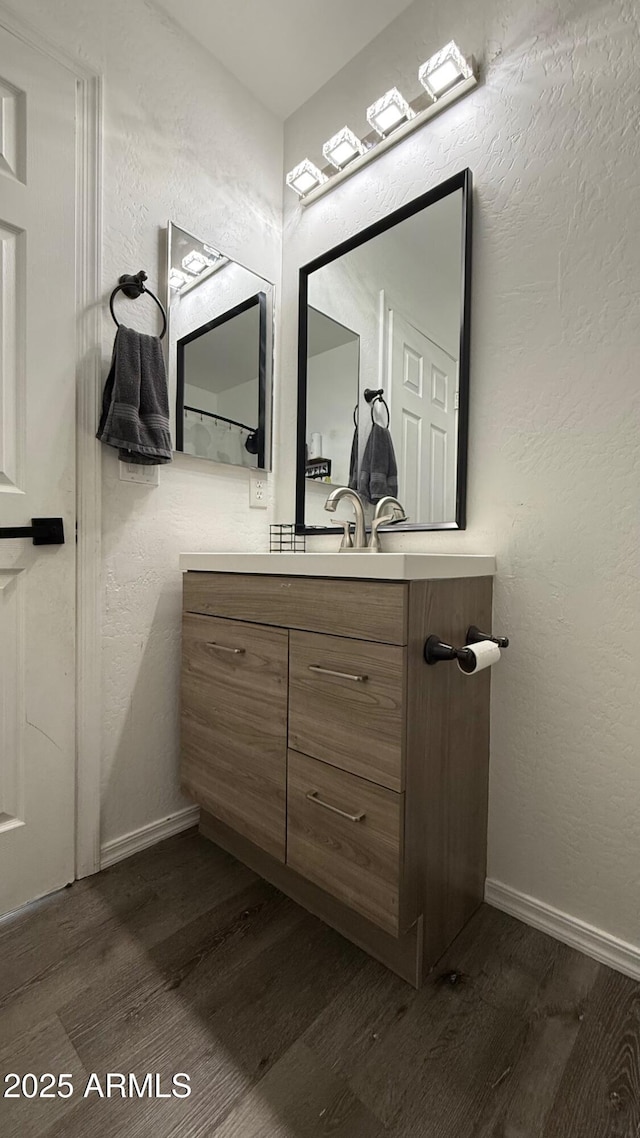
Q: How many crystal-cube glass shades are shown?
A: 4